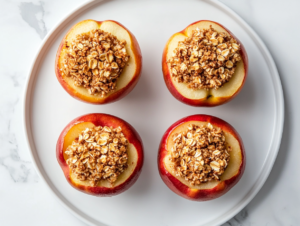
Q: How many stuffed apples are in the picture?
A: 4